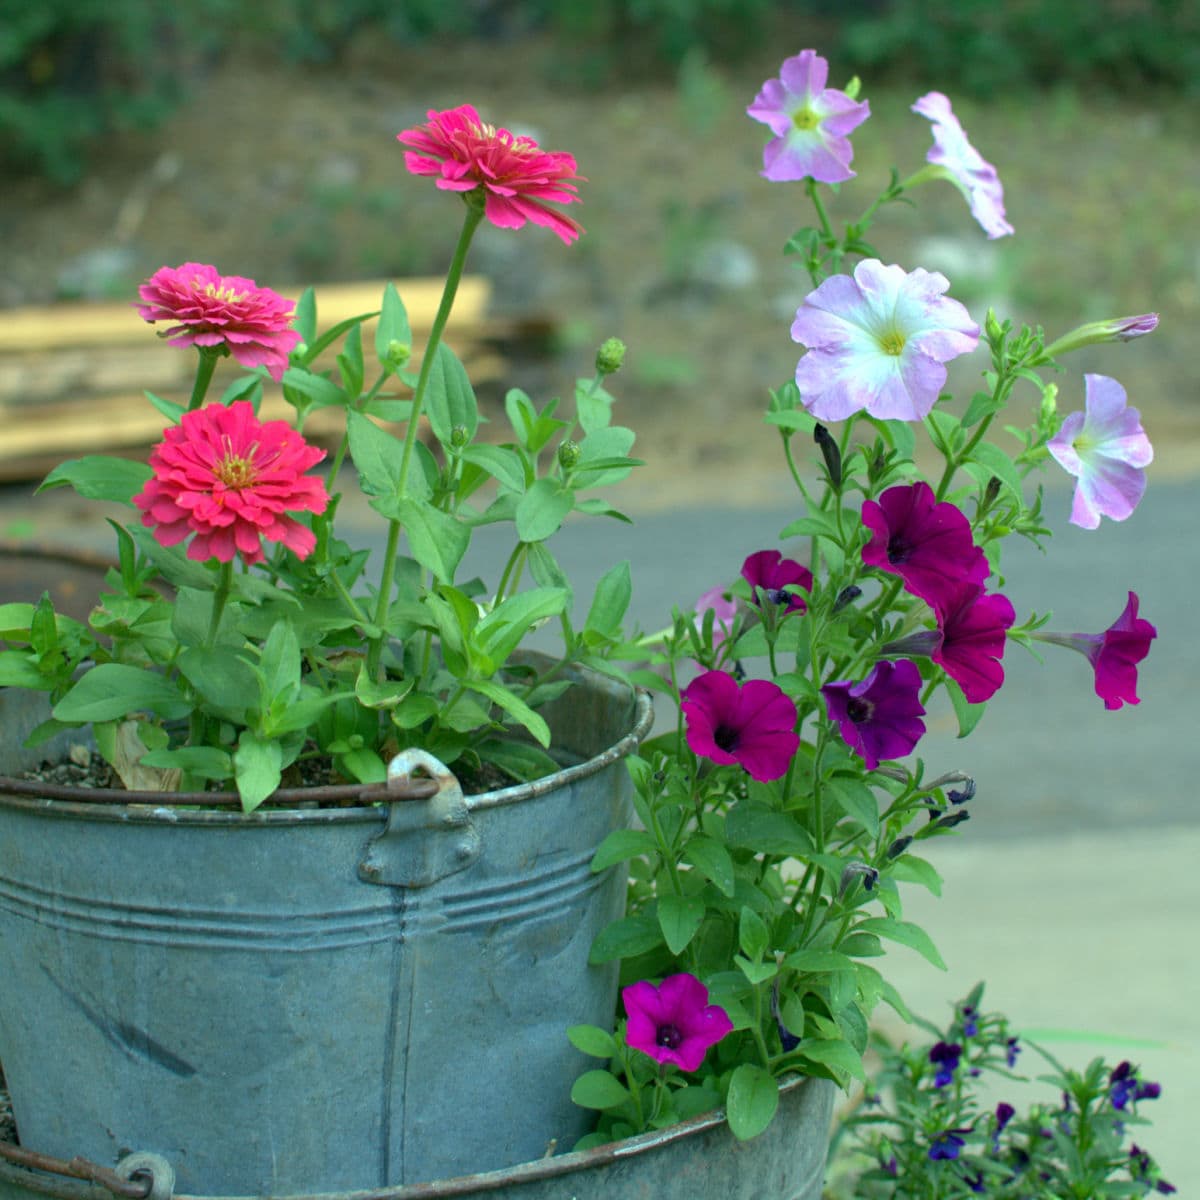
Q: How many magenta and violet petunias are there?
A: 7